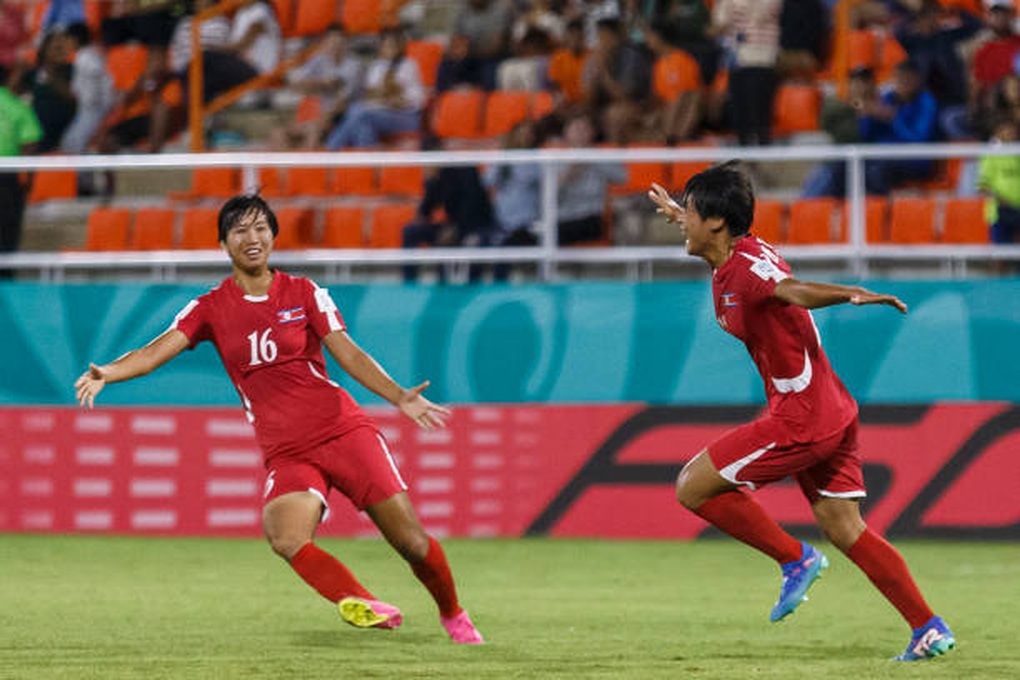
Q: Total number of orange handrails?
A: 2